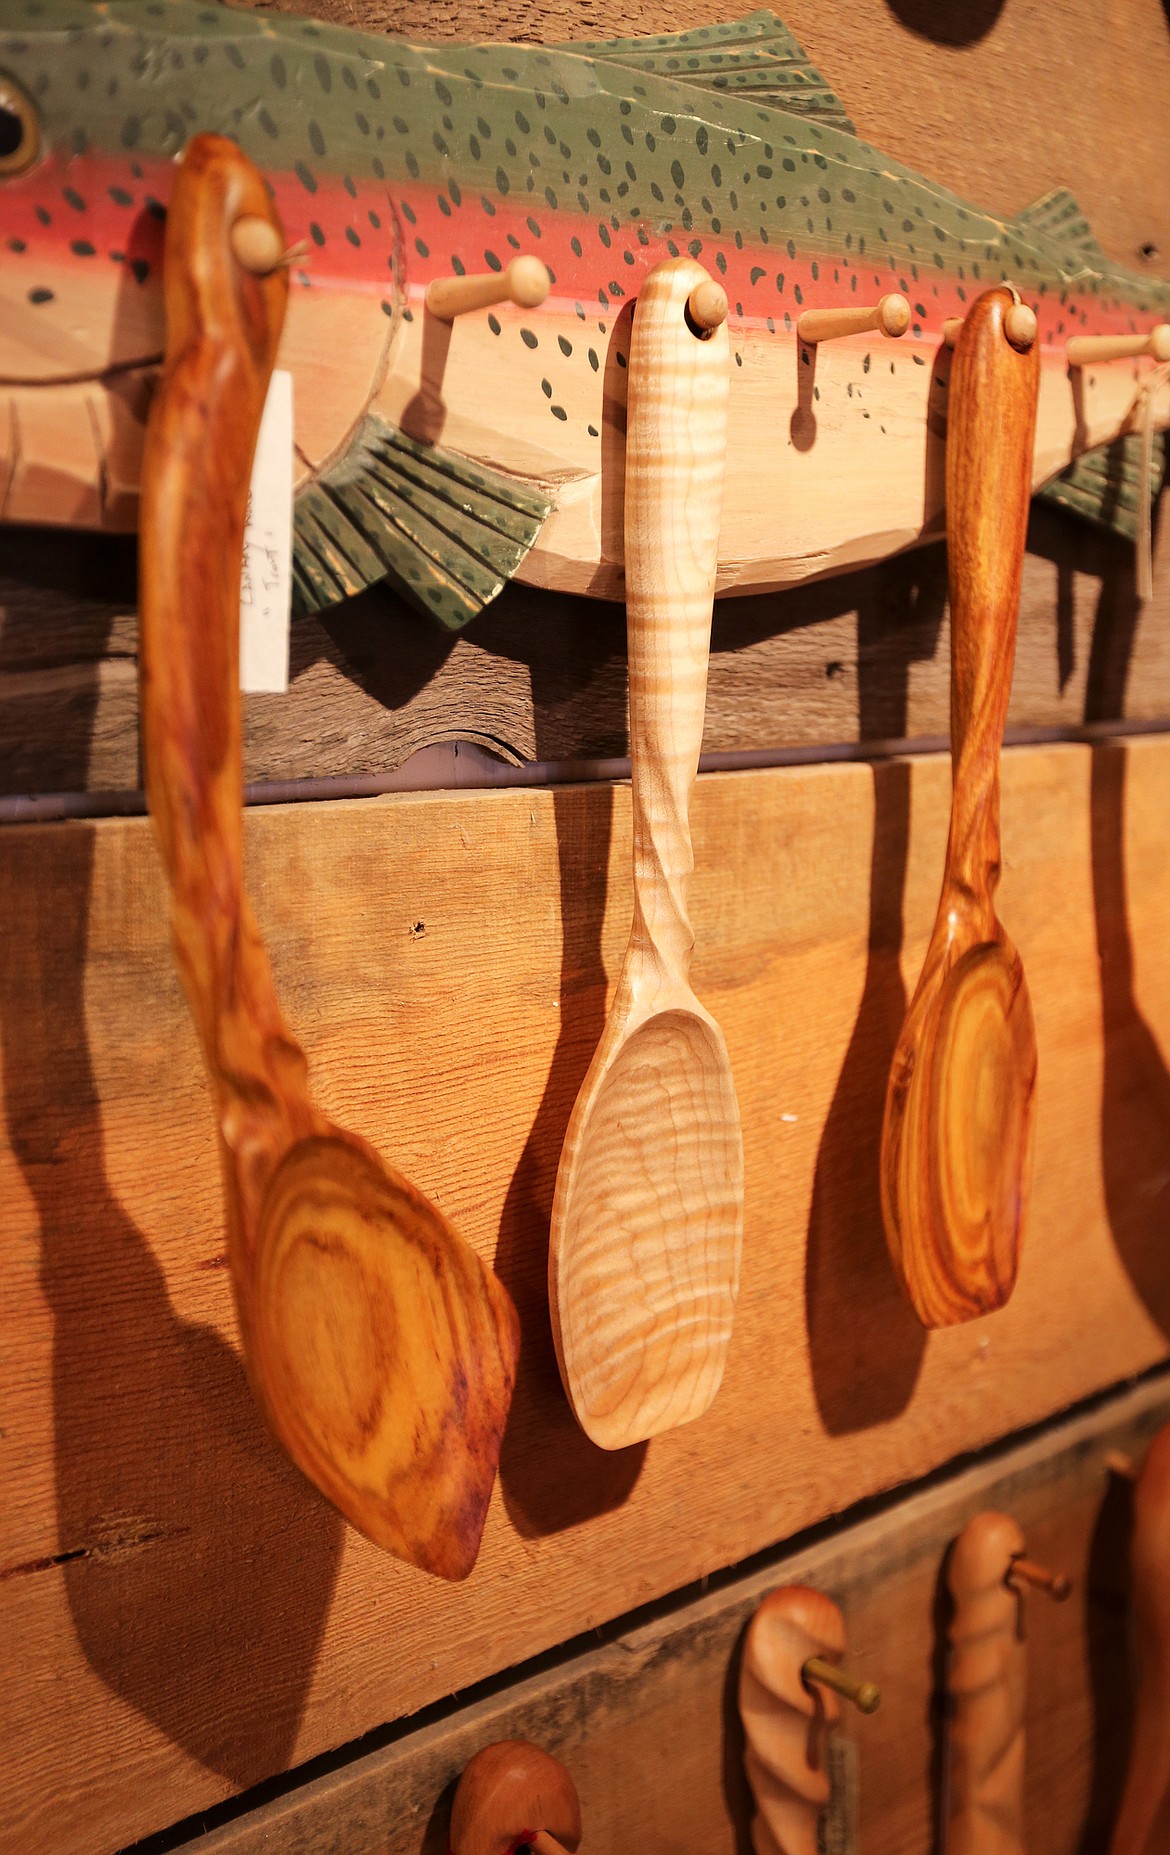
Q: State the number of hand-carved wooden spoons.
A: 3